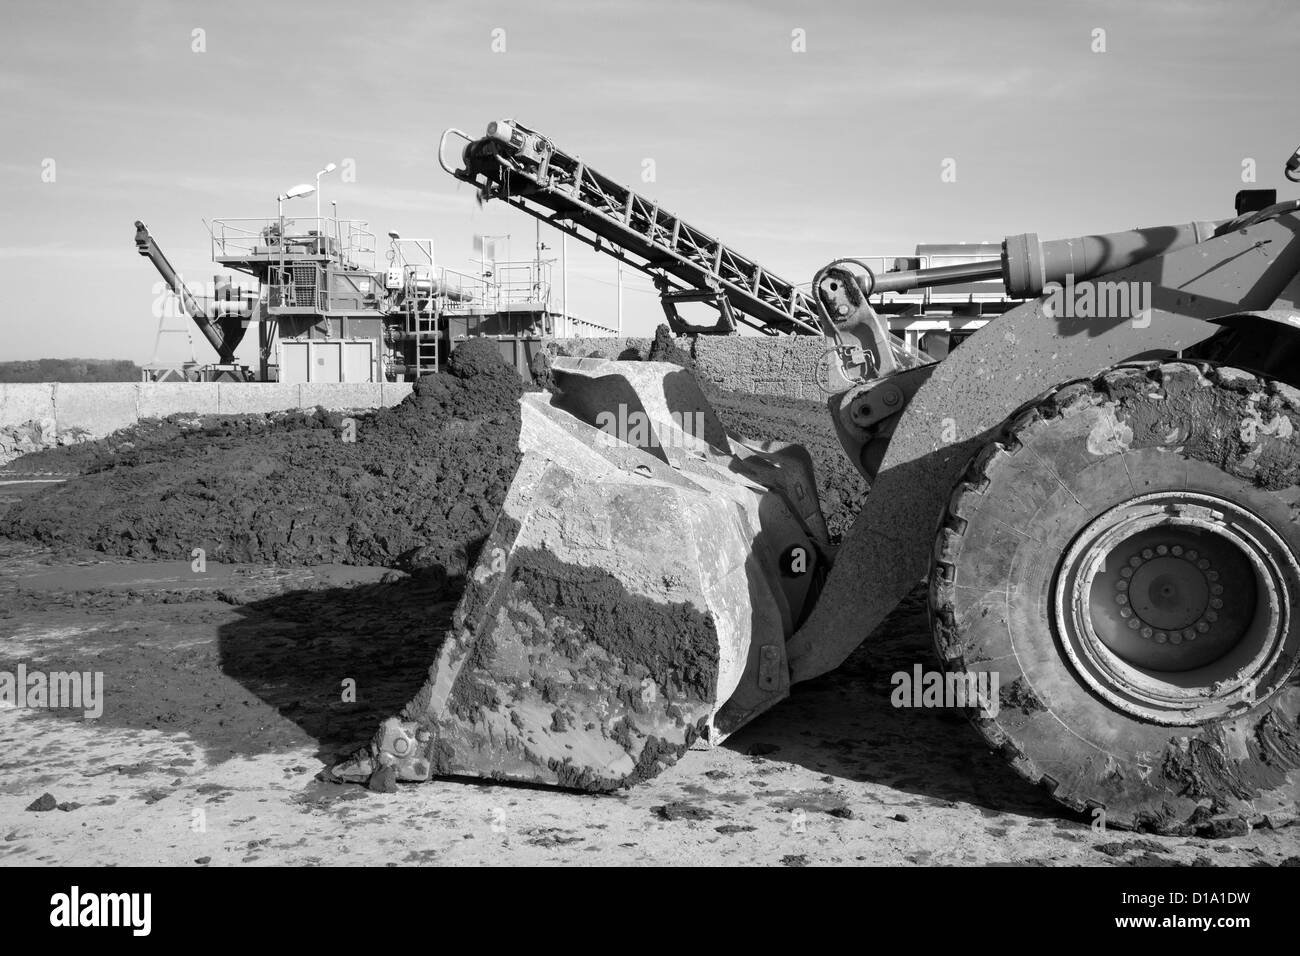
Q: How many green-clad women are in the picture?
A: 0